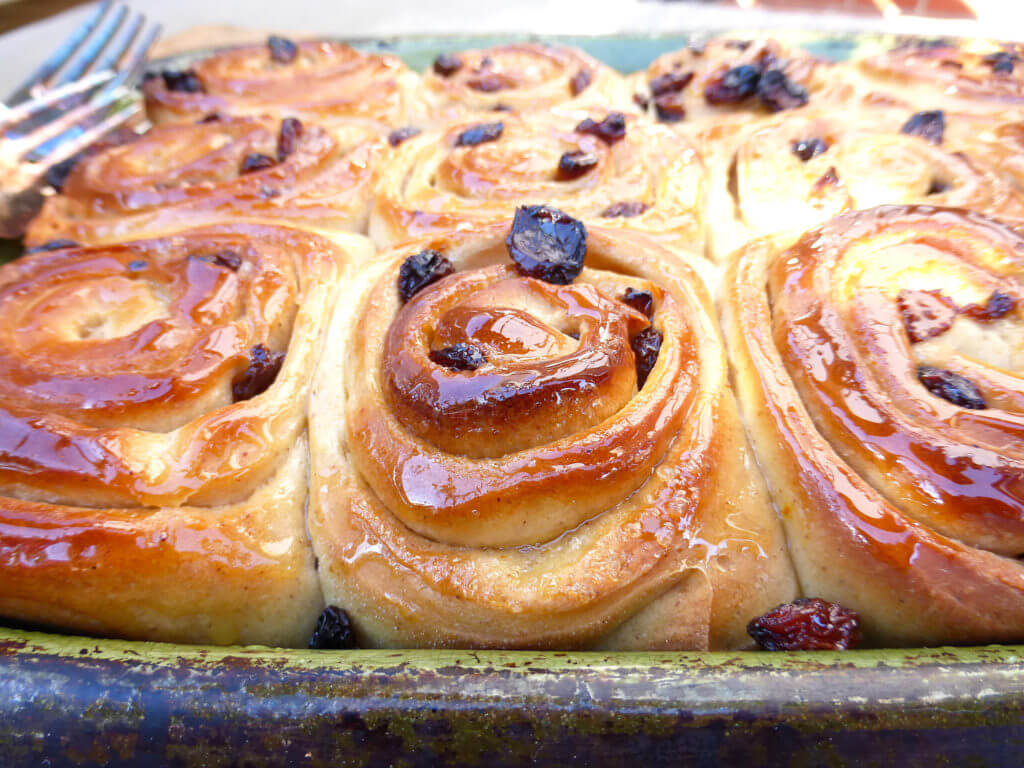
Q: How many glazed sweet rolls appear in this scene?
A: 10